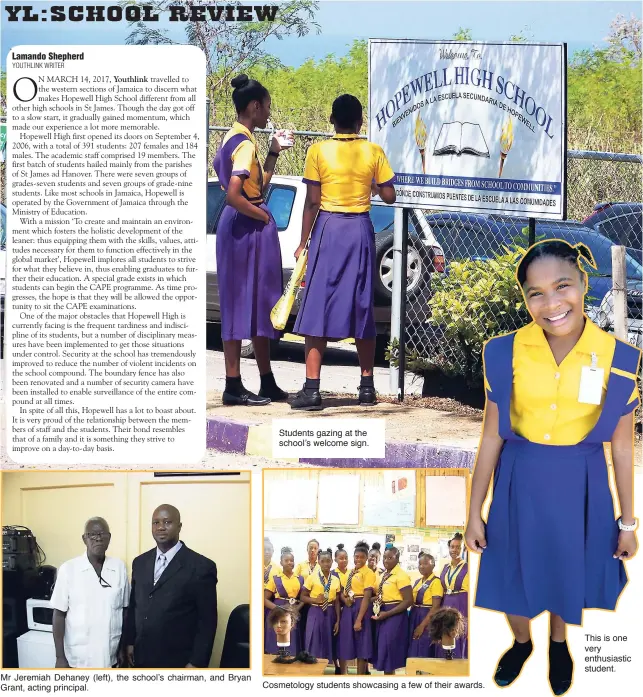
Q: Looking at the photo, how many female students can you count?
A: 13